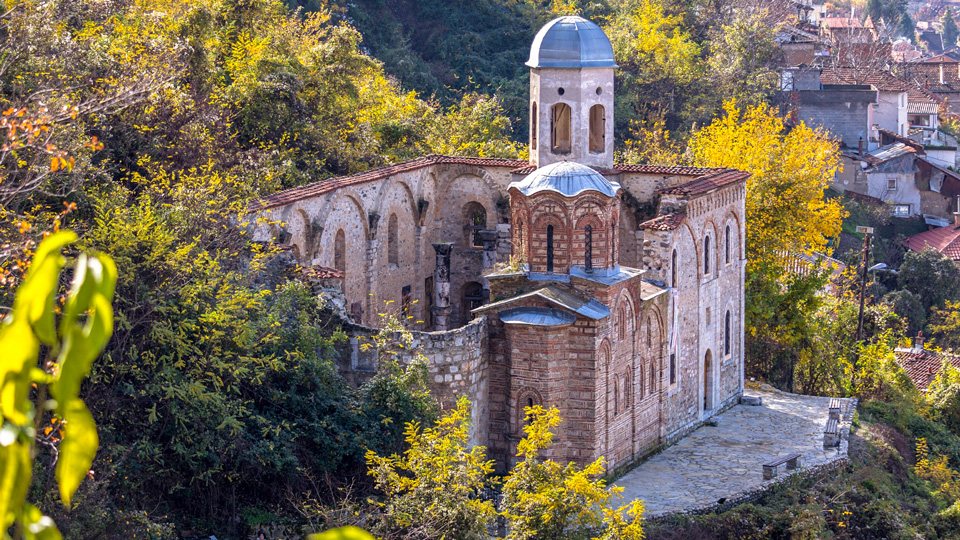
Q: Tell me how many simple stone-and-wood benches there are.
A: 3